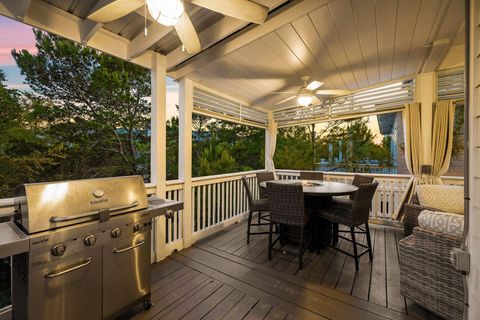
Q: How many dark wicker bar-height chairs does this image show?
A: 6